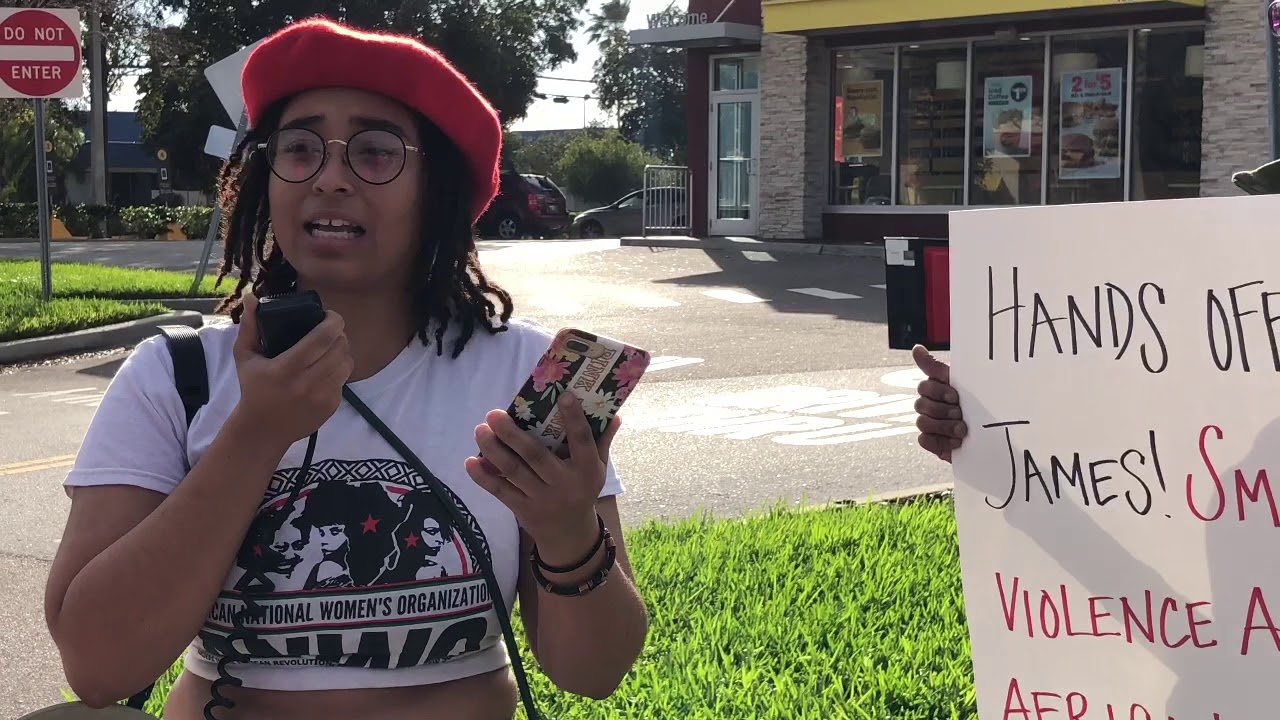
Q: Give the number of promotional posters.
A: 3